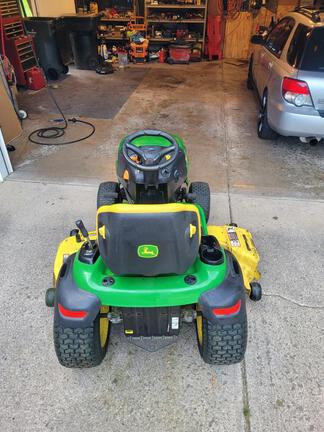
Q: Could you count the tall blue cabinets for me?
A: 0